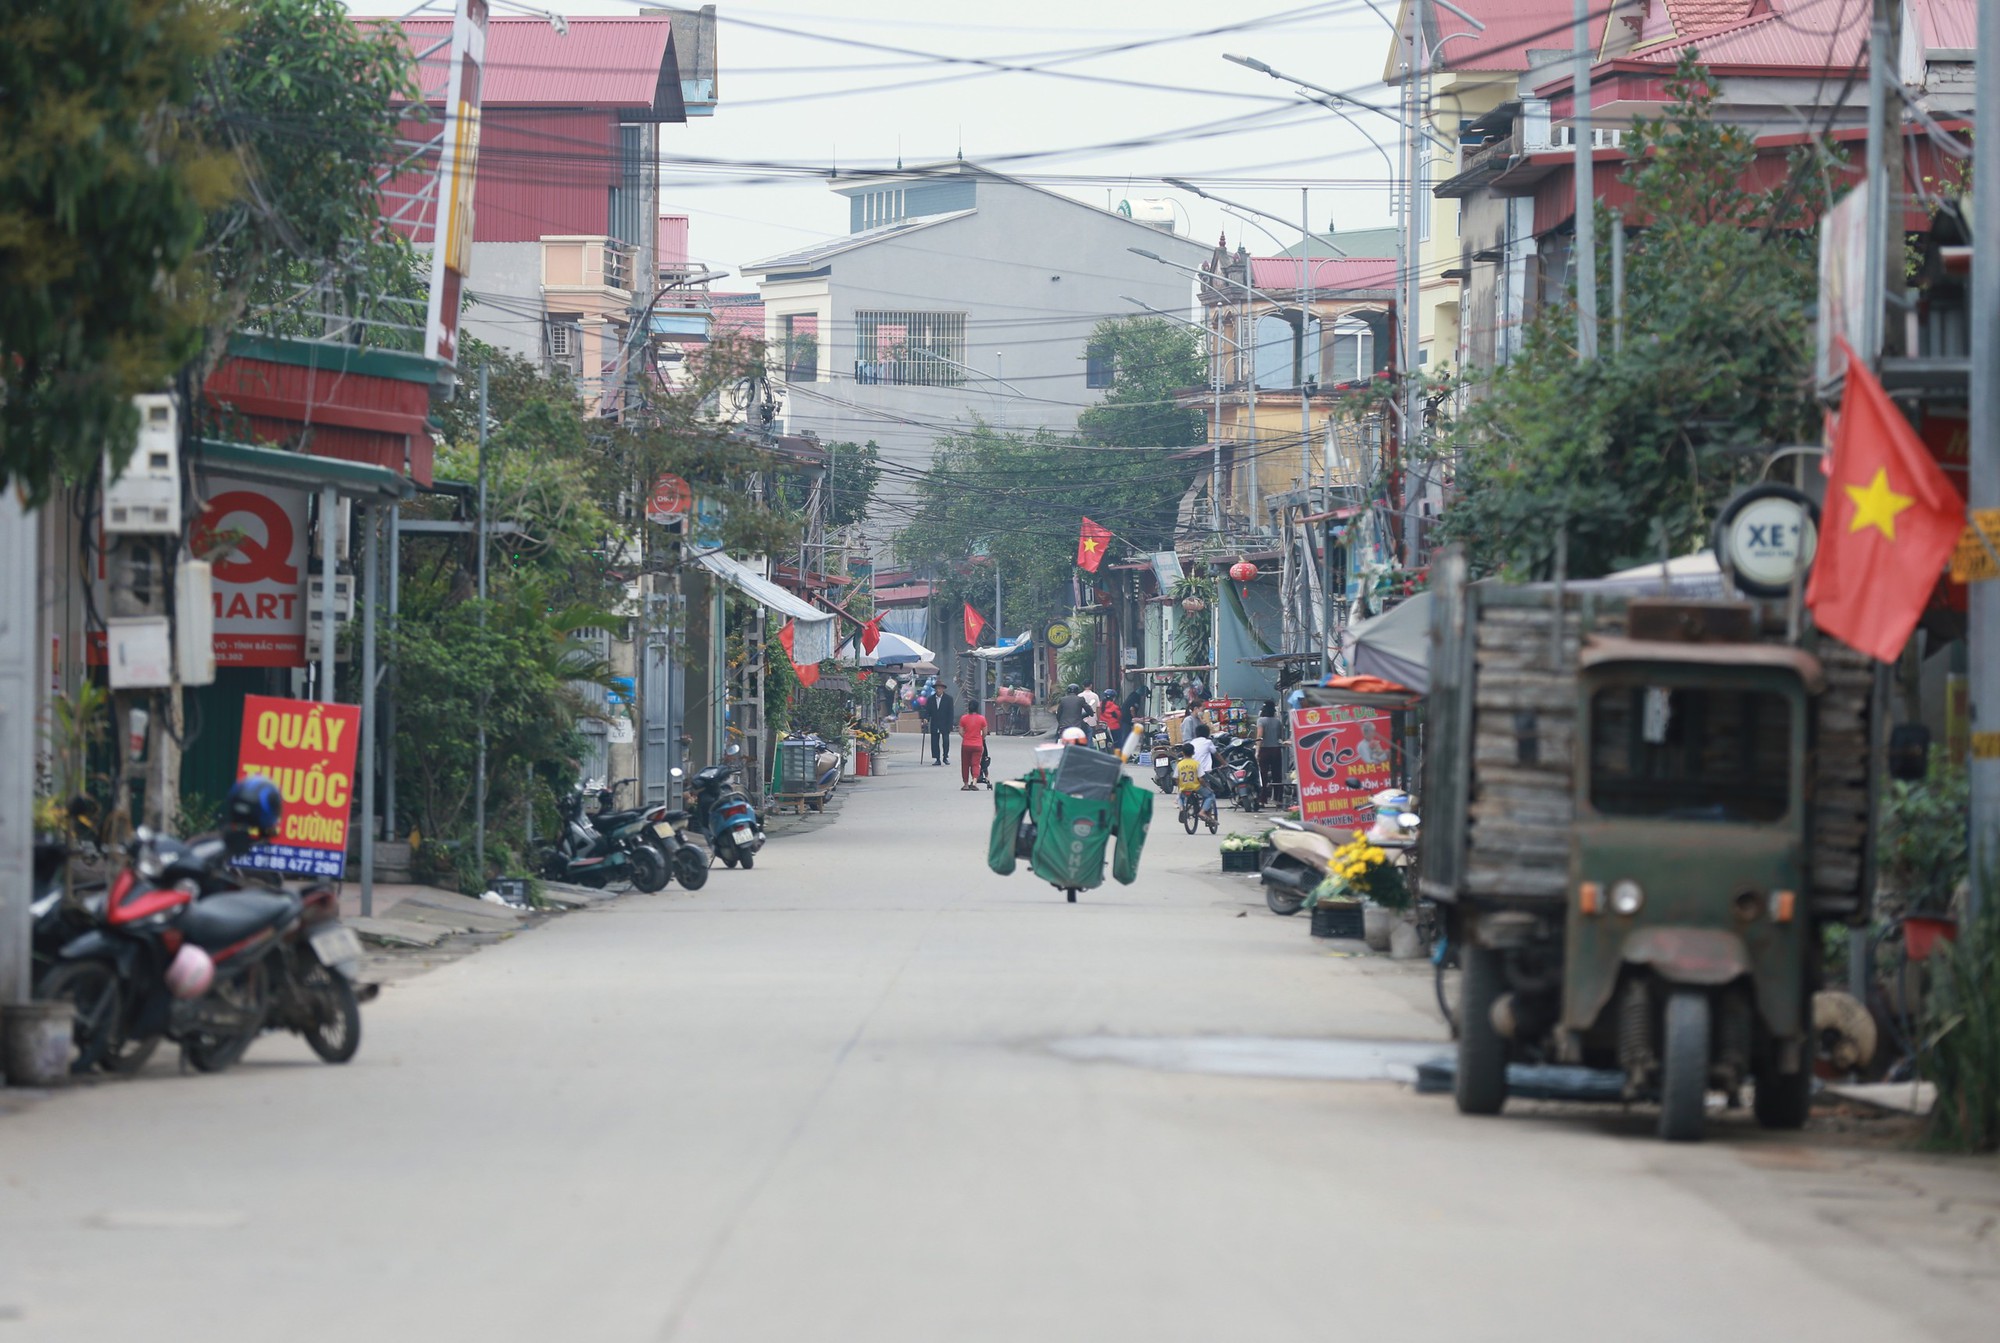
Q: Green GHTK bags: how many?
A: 3